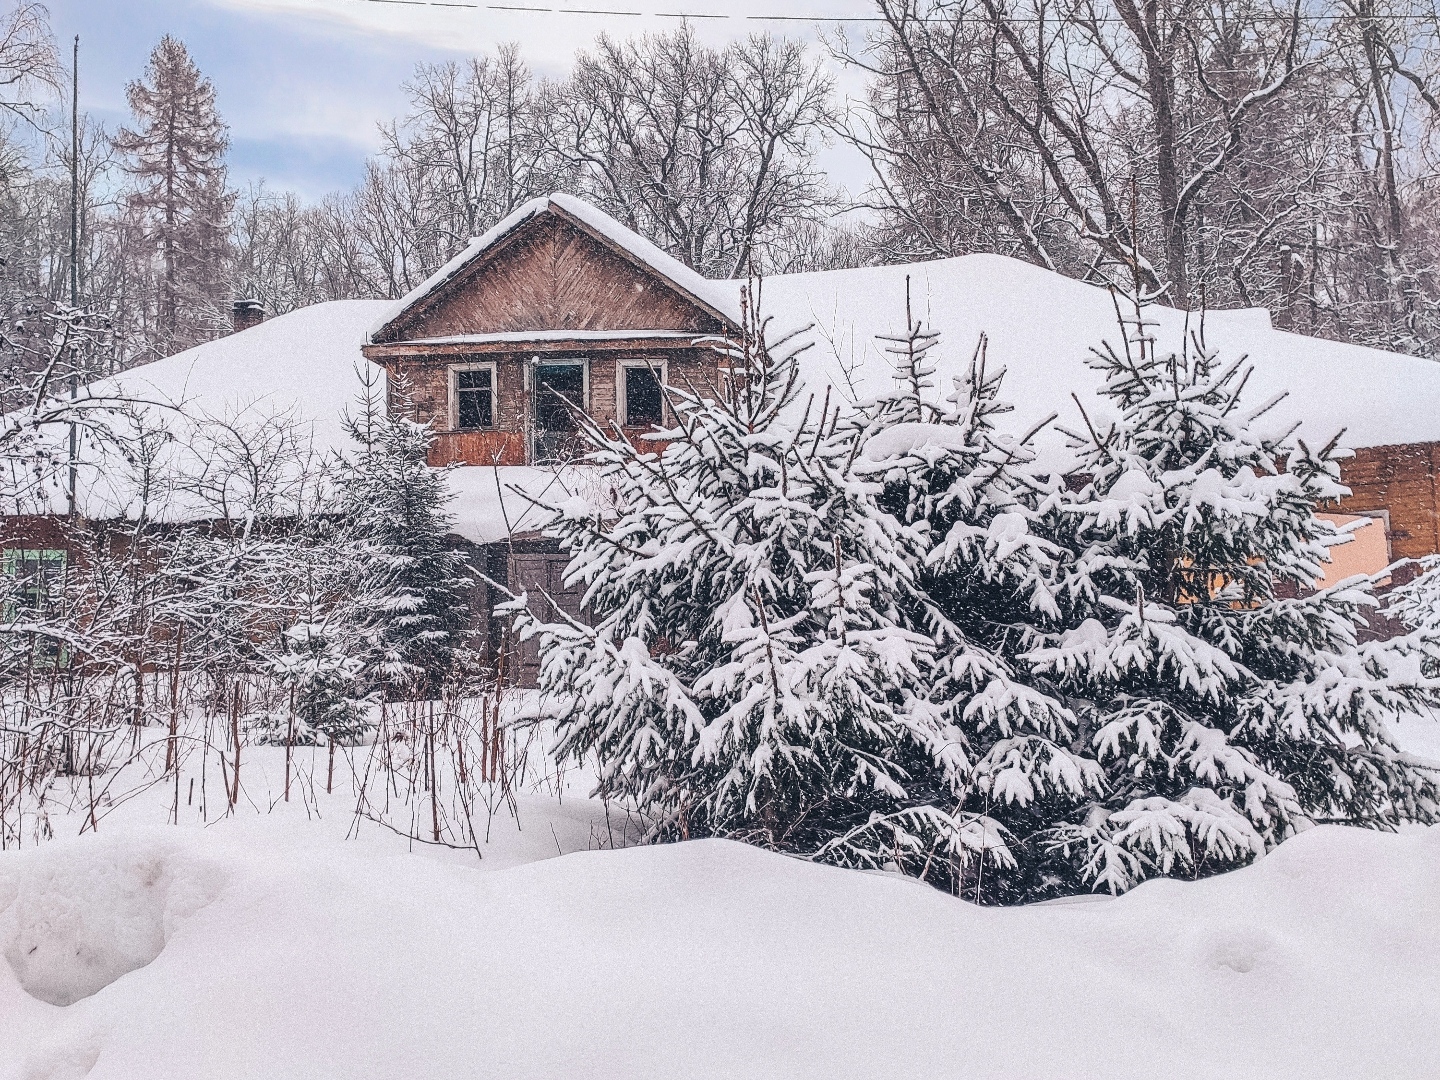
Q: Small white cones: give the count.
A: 0